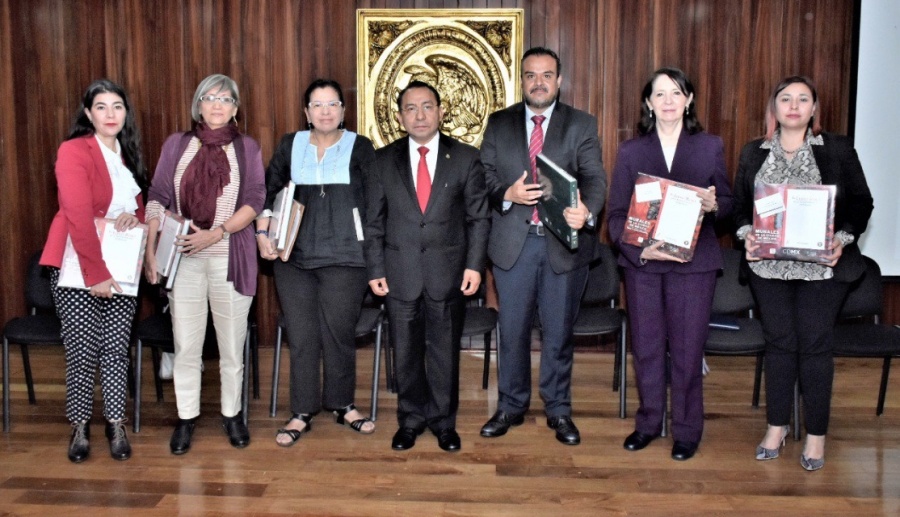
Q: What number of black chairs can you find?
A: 7